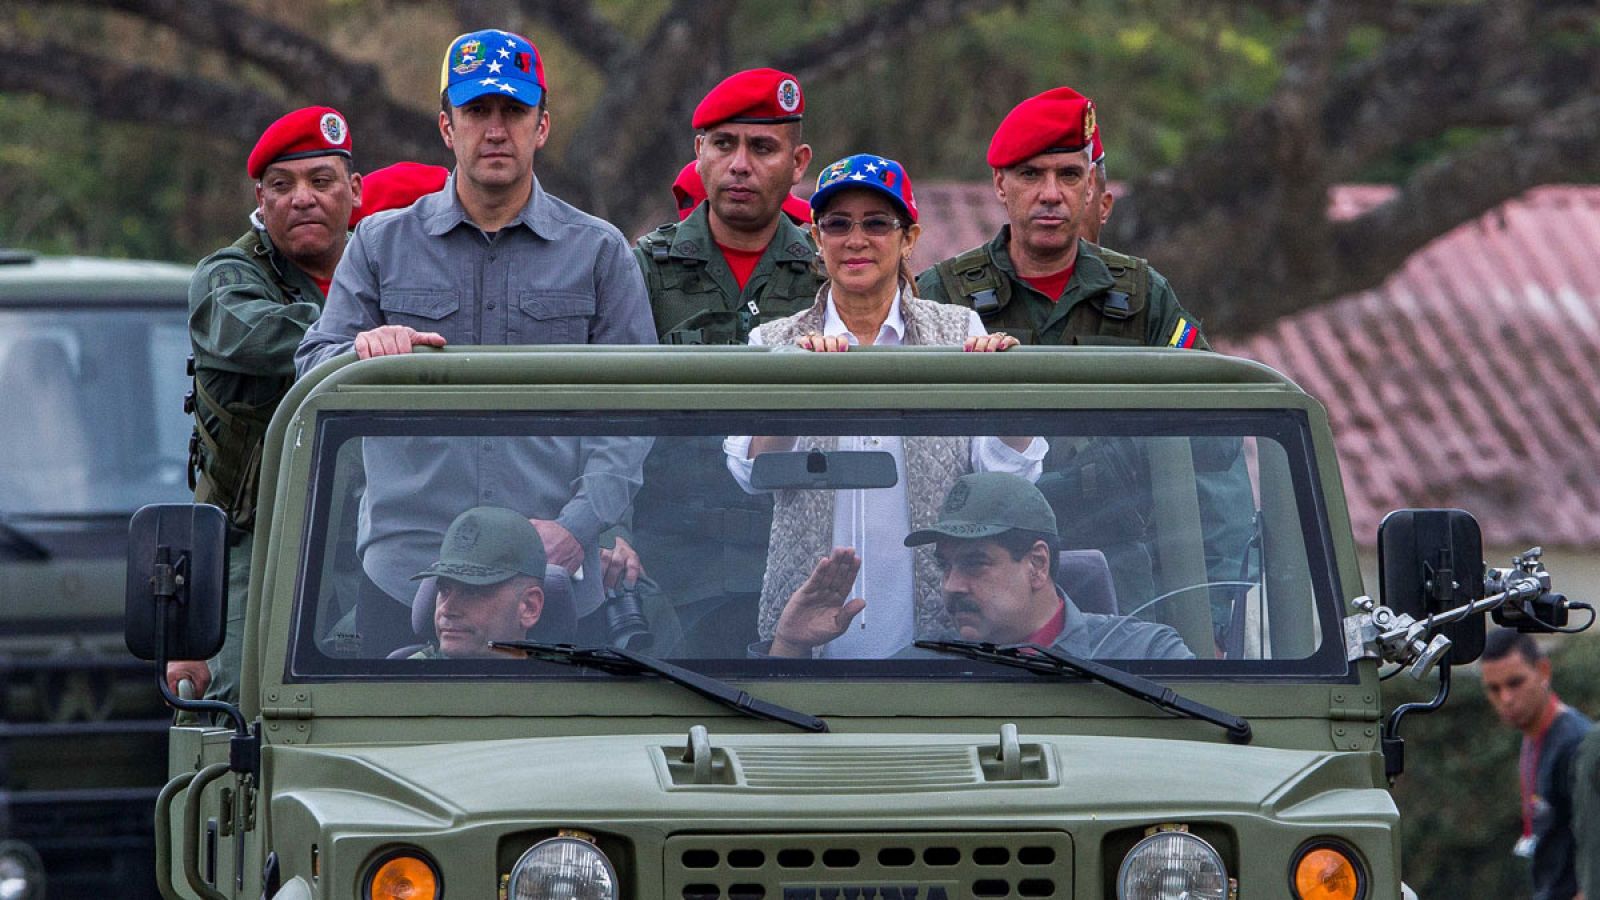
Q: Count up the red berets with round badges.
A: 2